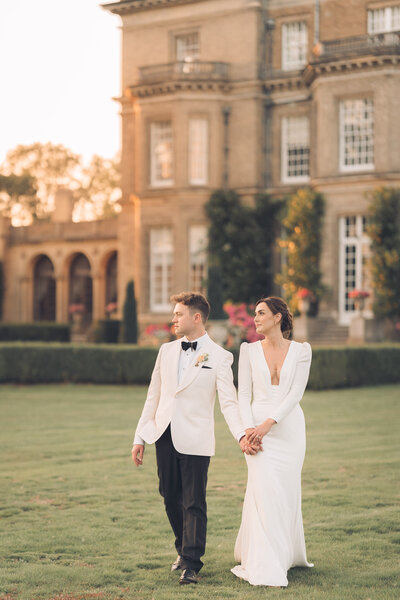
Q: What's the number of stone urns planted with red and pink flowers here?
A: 4